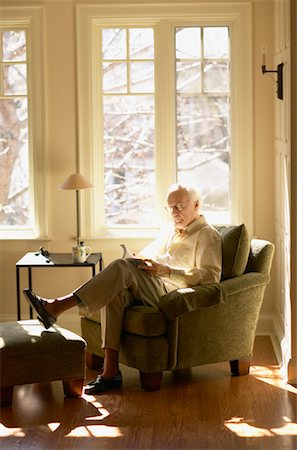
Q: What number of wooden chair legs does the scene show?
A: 3